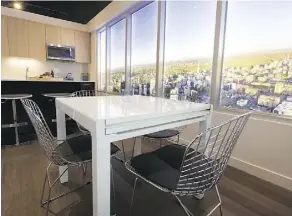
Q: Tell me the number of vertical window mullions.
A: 4